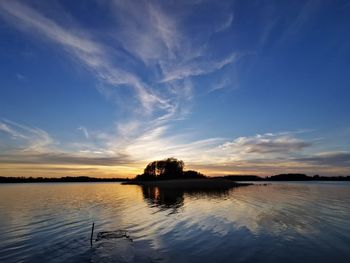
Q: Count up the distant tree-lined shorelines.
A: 2